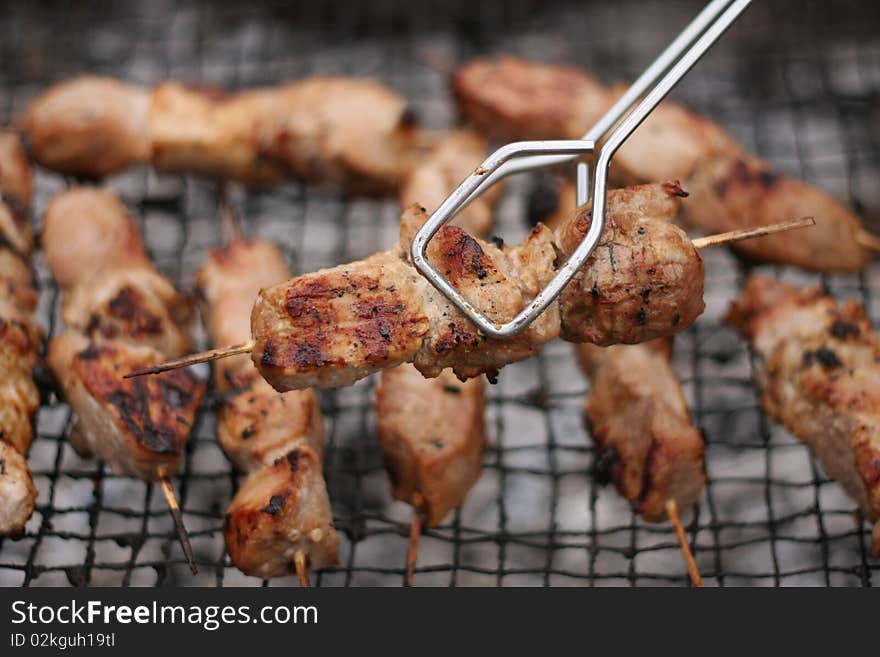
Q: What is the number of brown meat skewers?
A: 9